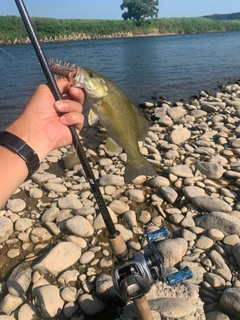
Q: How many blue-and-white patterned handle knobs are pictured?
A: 2